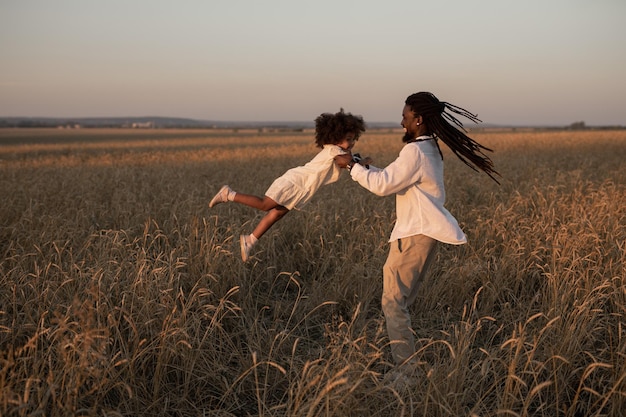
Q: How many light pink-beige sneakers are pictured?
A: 2